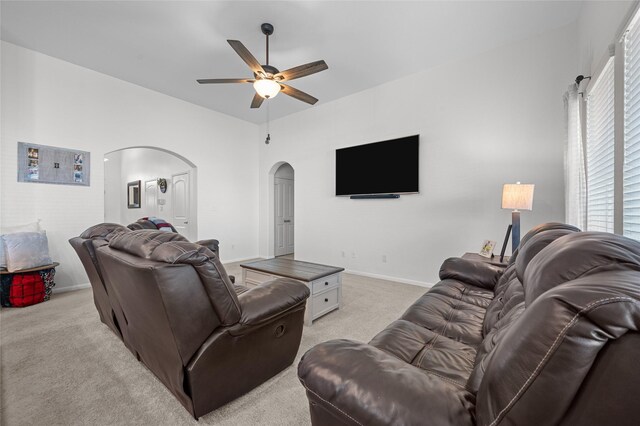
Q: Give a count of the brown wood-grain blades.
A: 5